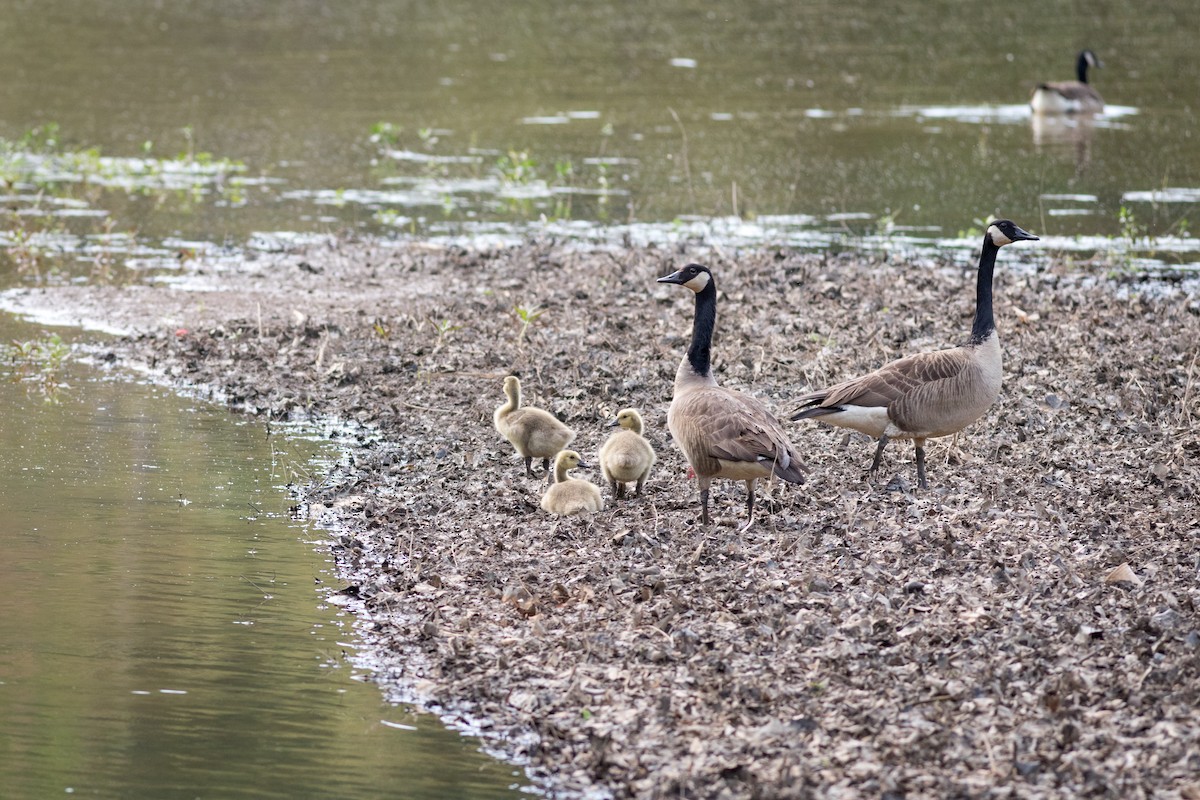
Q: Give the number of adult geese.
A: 3